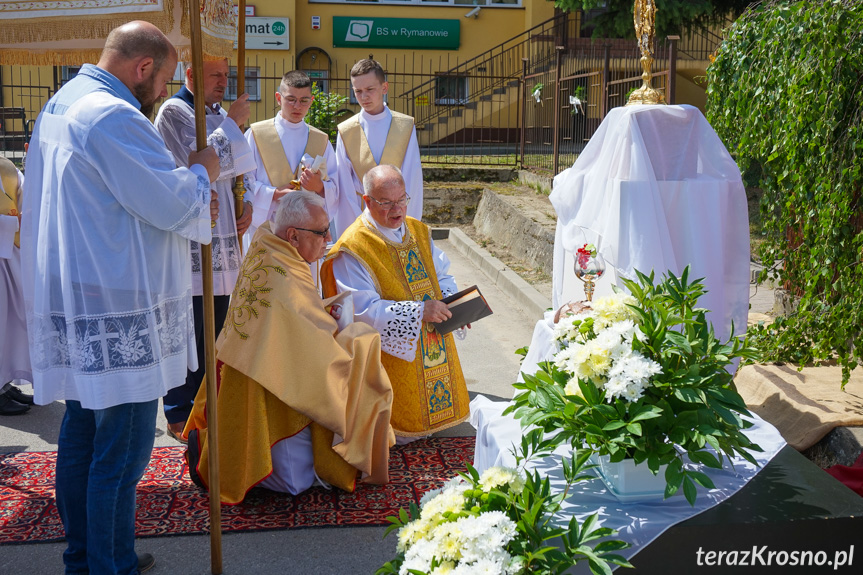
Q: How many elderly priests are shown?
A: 2